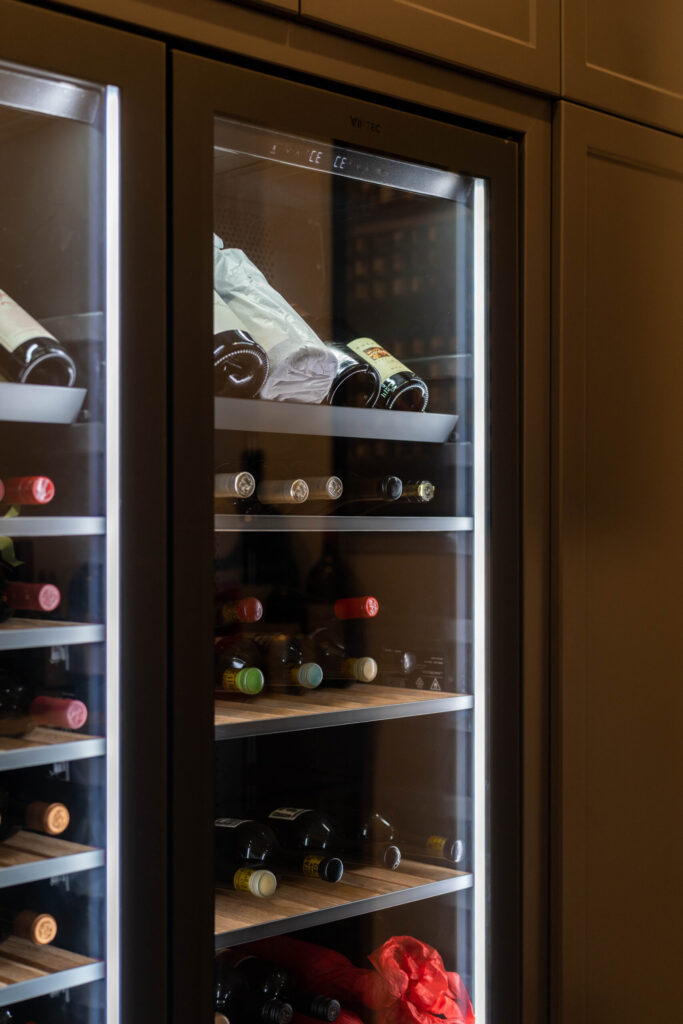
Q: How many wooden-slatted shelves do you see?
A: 6